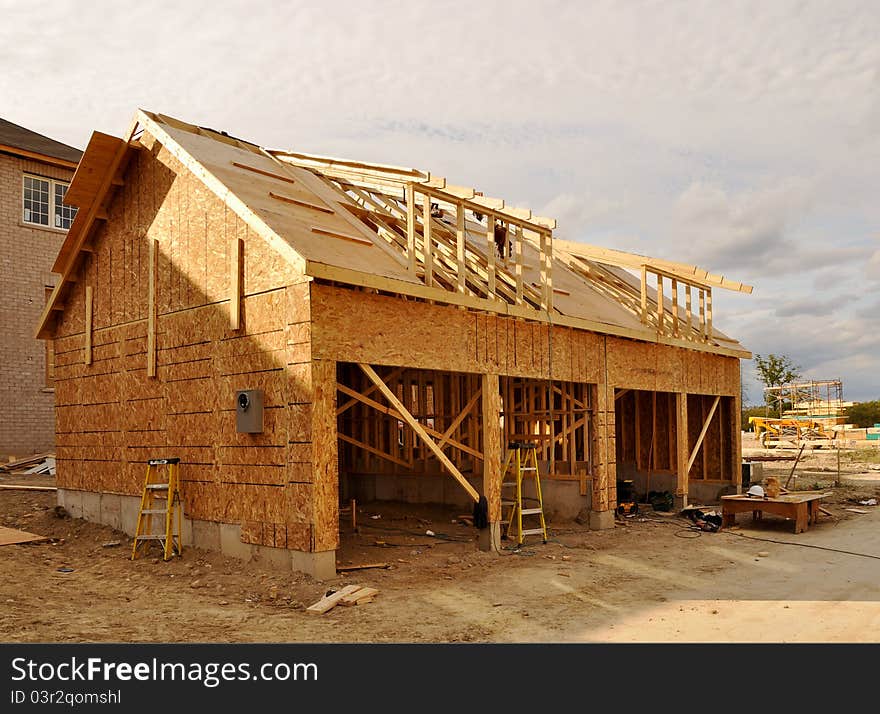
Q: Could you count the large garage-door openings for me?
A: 4